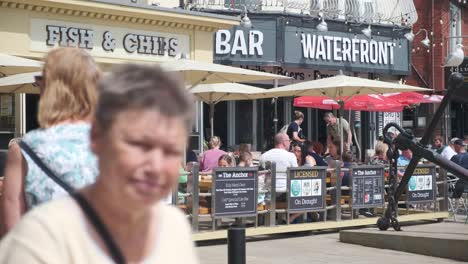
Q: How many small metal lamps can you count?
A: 5